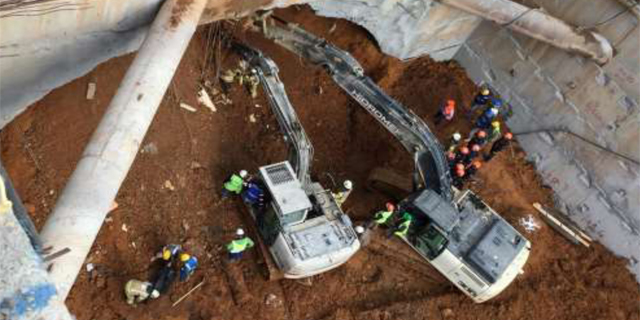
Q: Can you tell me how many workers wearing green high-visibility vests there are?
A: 4